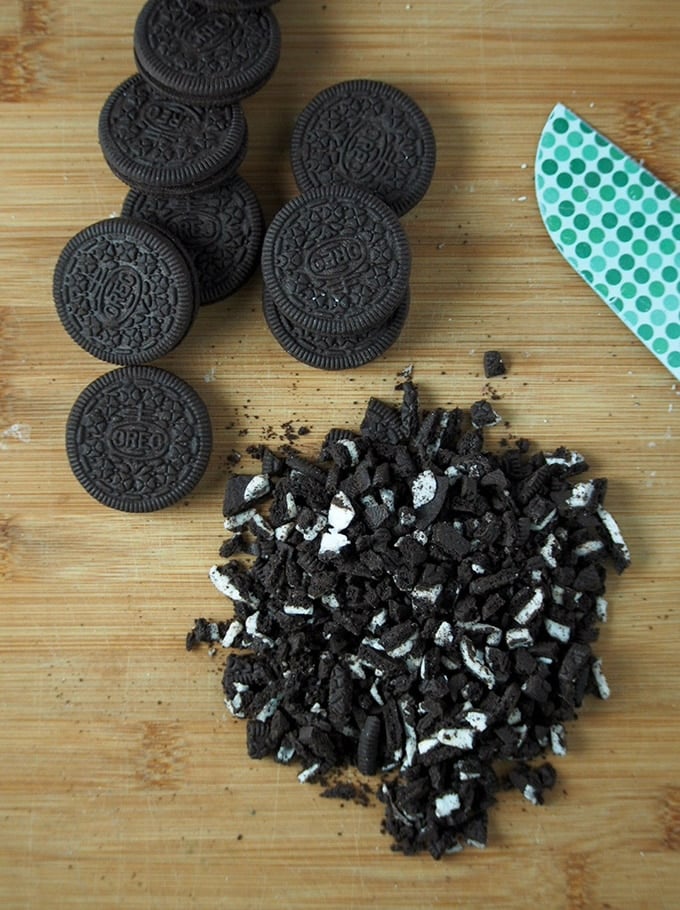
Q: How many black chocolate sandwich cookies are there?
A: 9